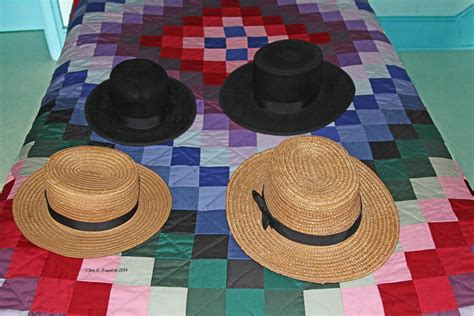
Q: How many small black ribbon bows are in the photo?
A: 1